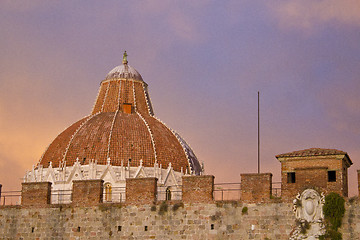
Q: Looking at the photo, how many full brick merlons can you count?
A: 5